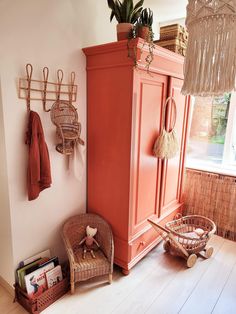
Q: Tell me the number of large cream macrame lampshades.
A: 1